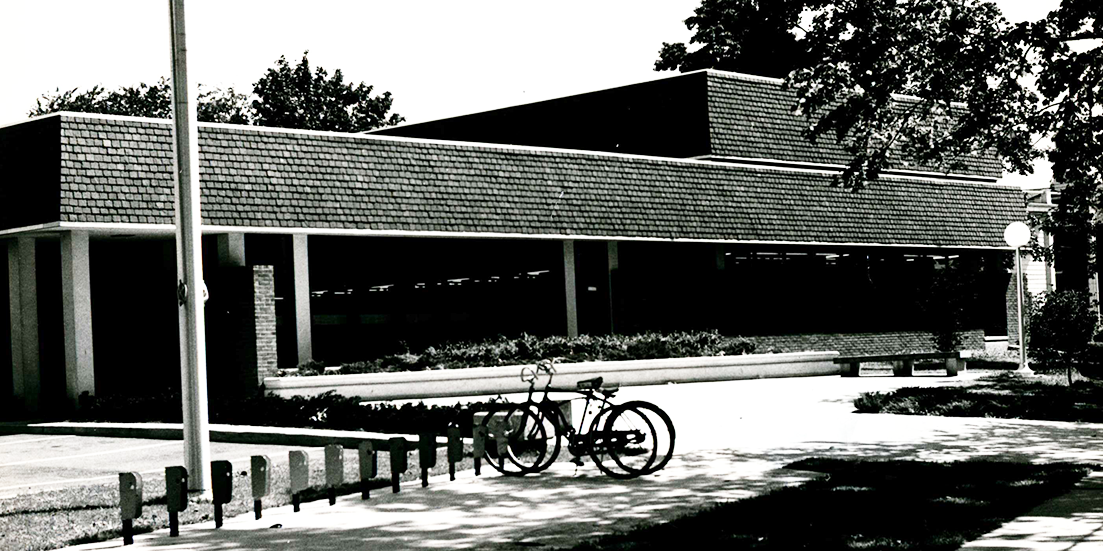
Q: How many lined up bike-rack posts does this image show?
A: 12